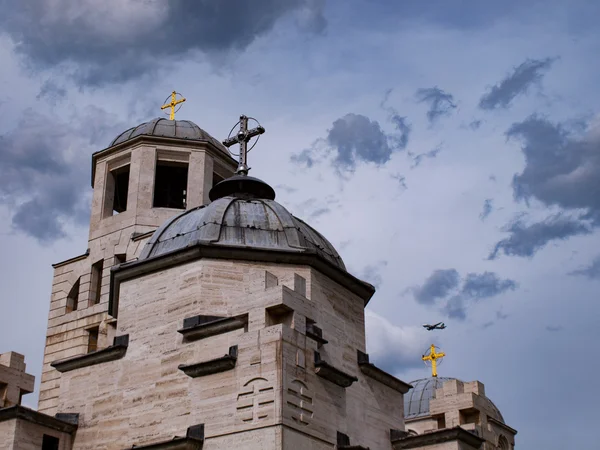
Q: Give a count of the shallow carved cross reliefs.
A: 2